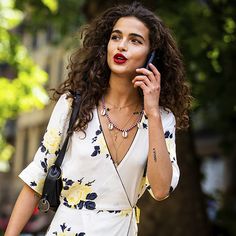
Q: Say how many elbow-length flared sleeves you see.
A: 2